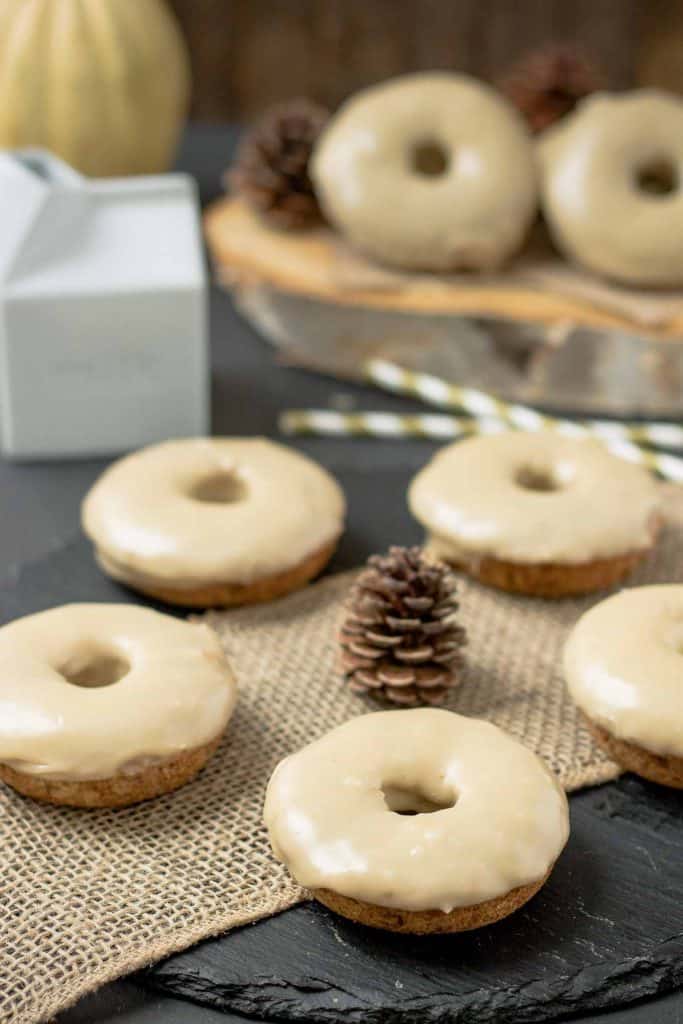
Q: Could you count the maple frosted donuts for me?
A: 7